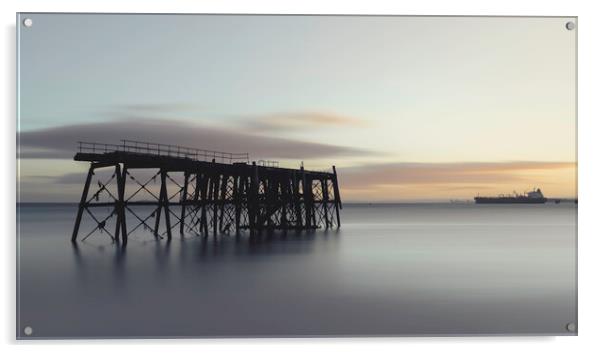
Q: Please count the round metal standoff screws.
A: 4